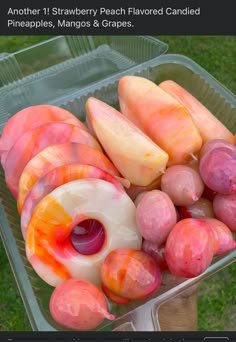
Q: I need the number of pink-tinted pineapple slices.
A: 5